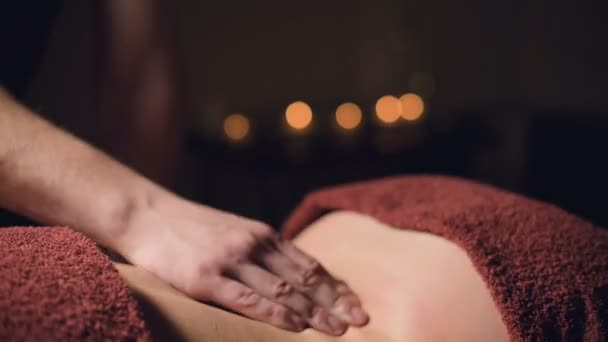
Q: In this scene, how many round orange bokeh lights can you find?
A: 5